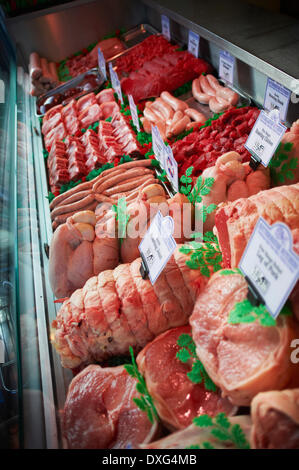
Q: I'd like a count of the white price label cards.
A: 12